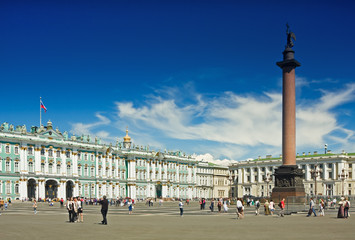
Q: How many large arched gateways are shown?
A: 3